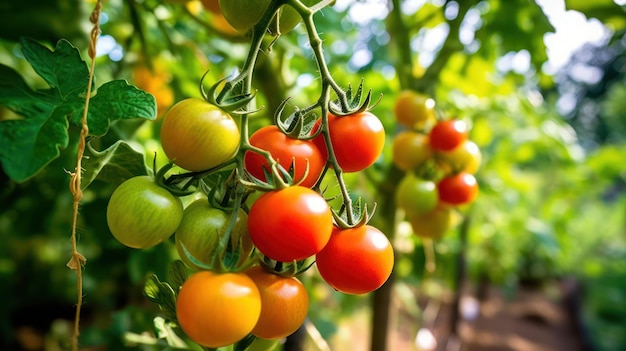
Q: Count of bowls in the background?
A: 0